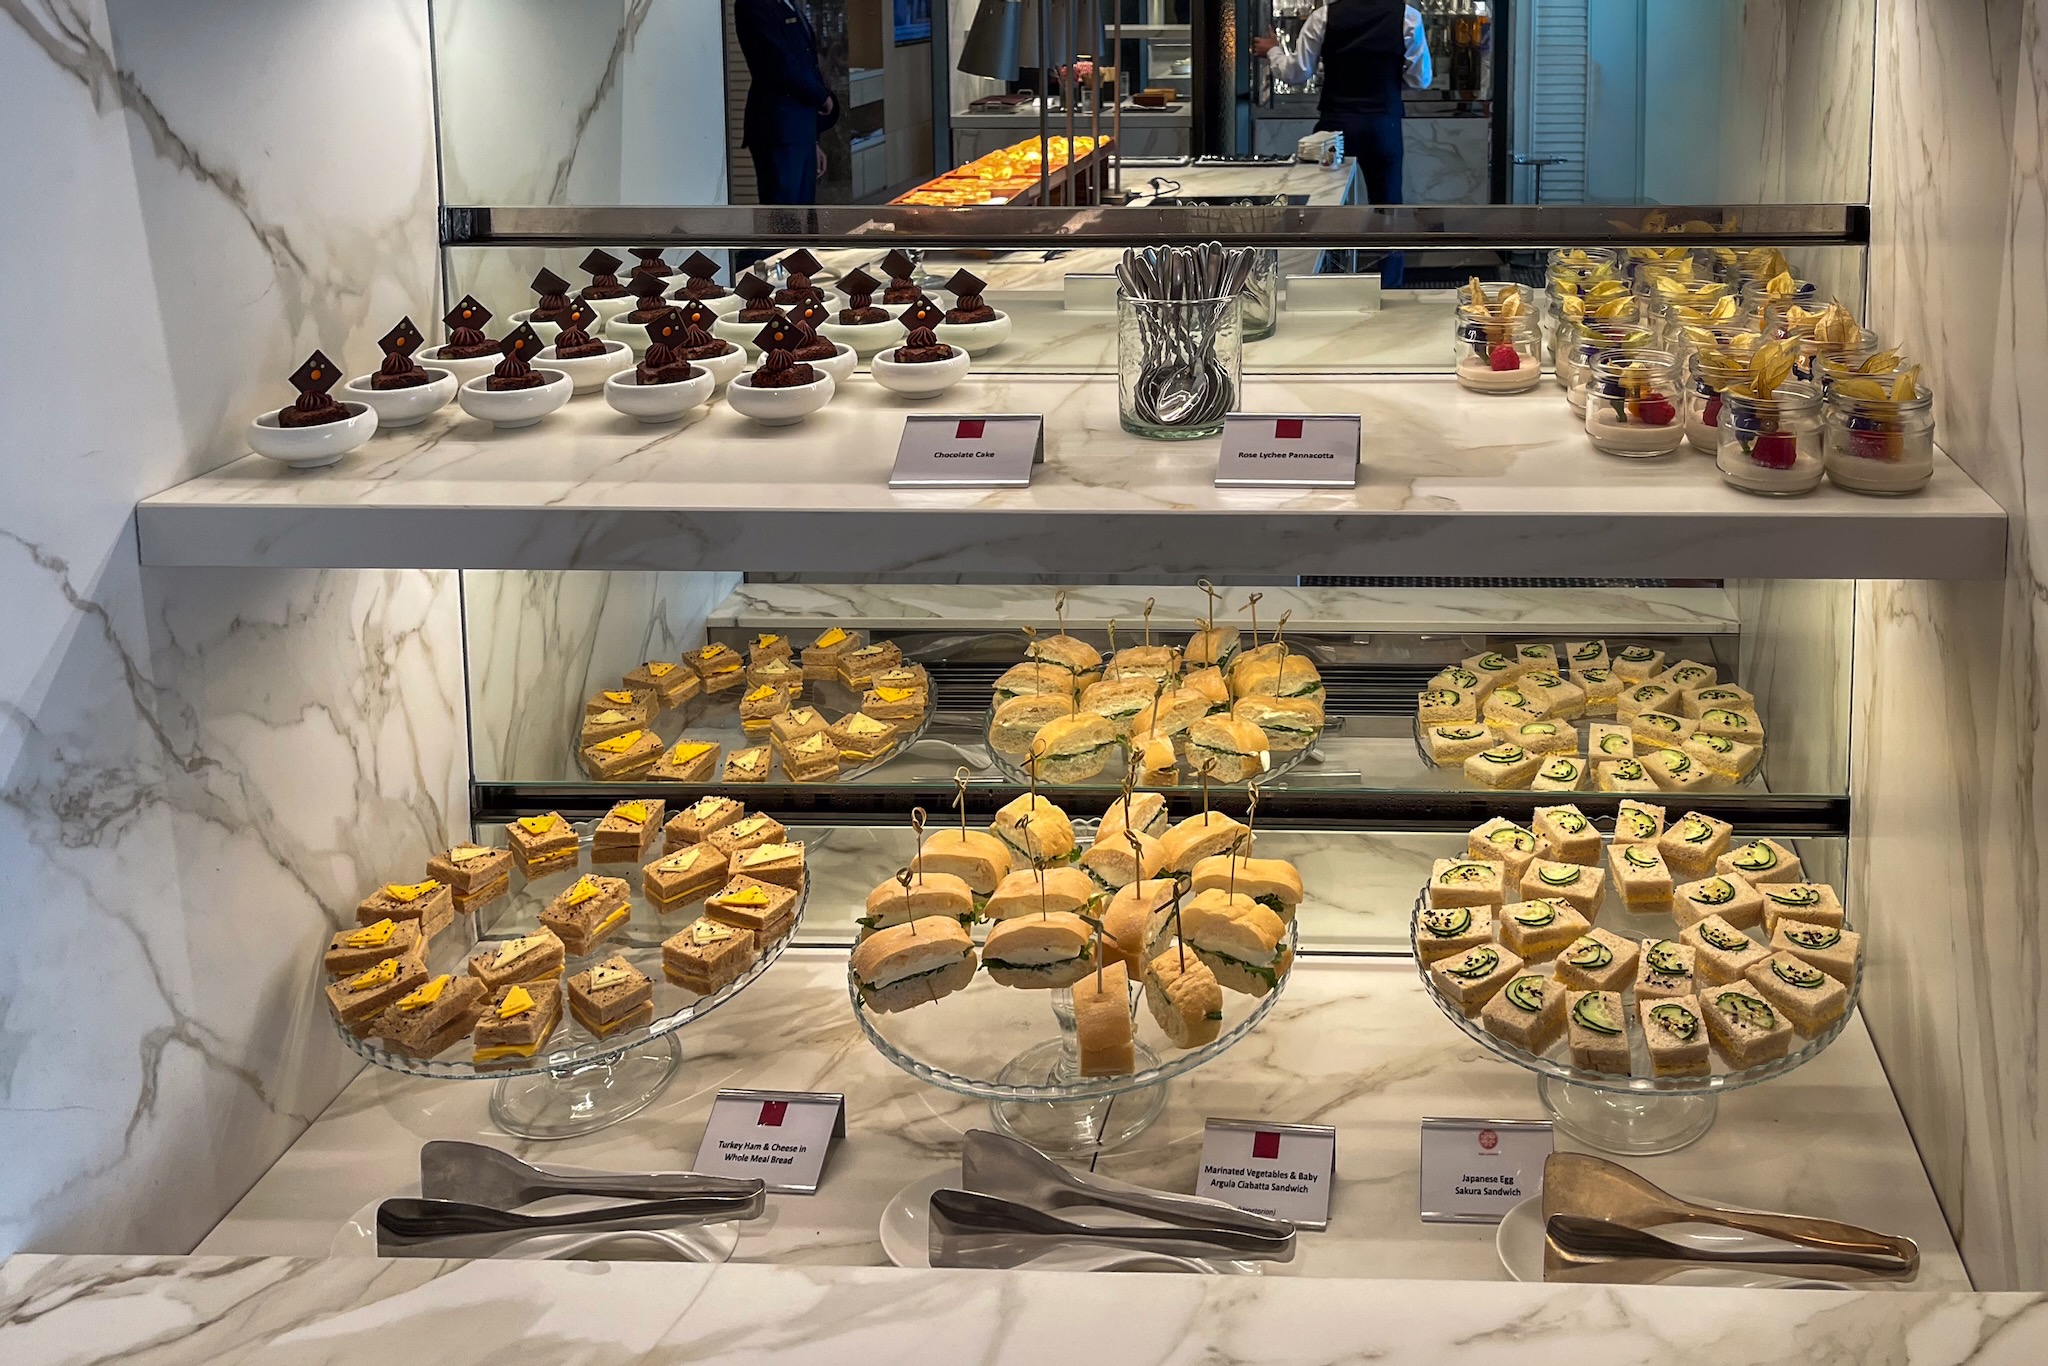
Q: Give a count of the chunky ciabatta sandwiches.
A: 14